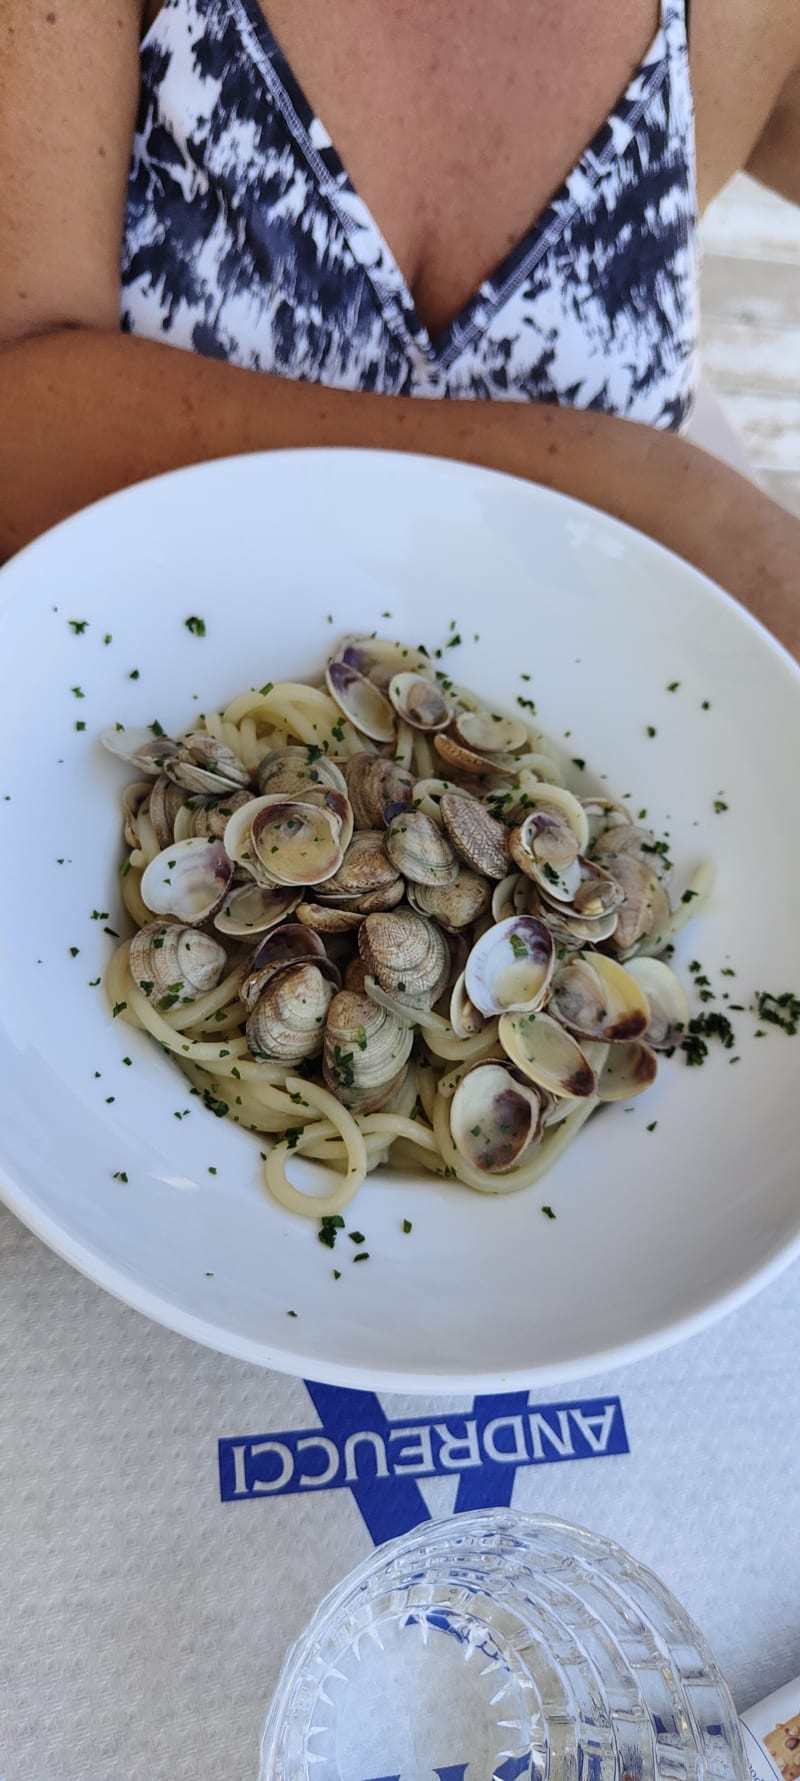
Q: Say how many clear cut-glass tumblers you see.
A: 1